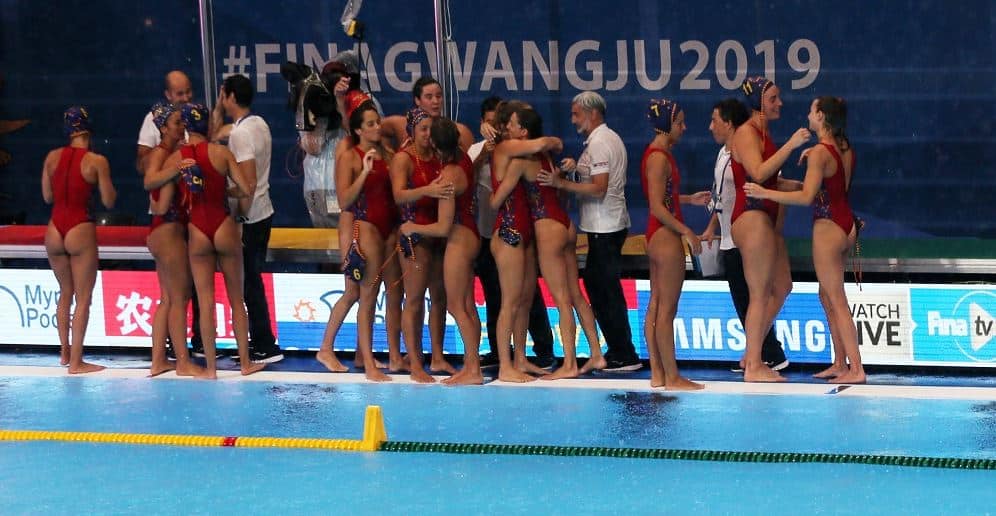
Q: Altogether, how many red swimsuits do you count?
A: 11